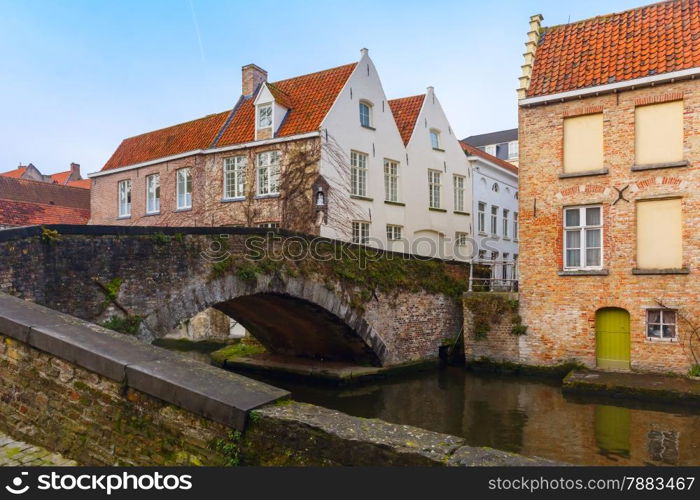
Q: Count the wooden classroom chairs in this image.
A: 0